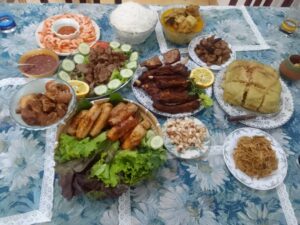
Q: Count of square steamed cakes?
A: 1